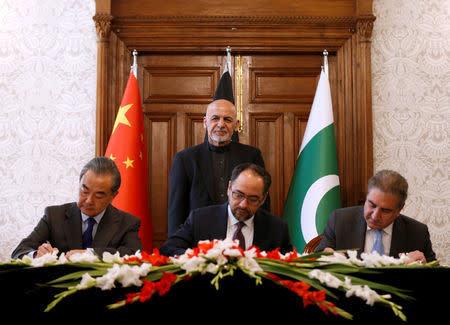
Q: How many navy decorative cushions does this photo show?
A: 0